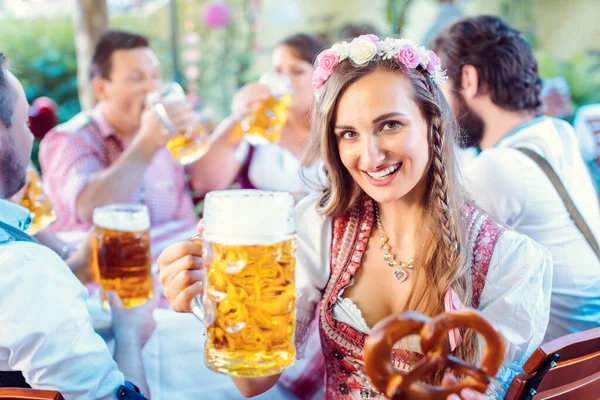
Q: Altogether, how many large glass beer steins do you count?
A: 5